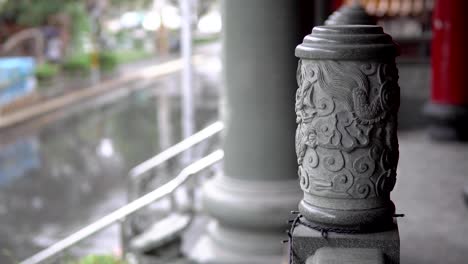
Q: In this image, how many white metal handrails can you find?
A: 2